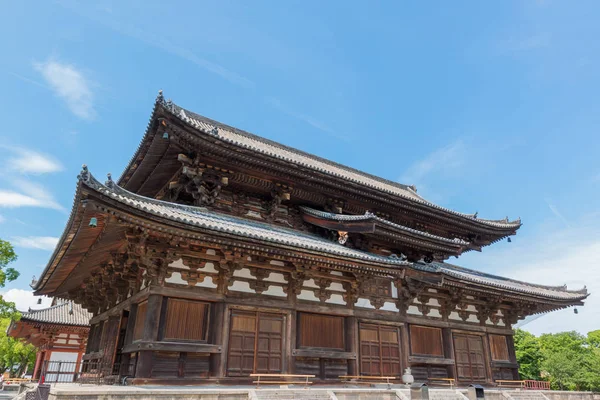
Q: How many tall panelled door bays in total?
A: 3